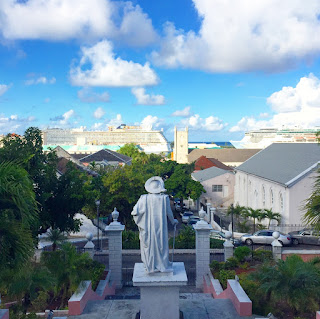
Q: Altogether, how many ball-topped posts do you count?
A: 3